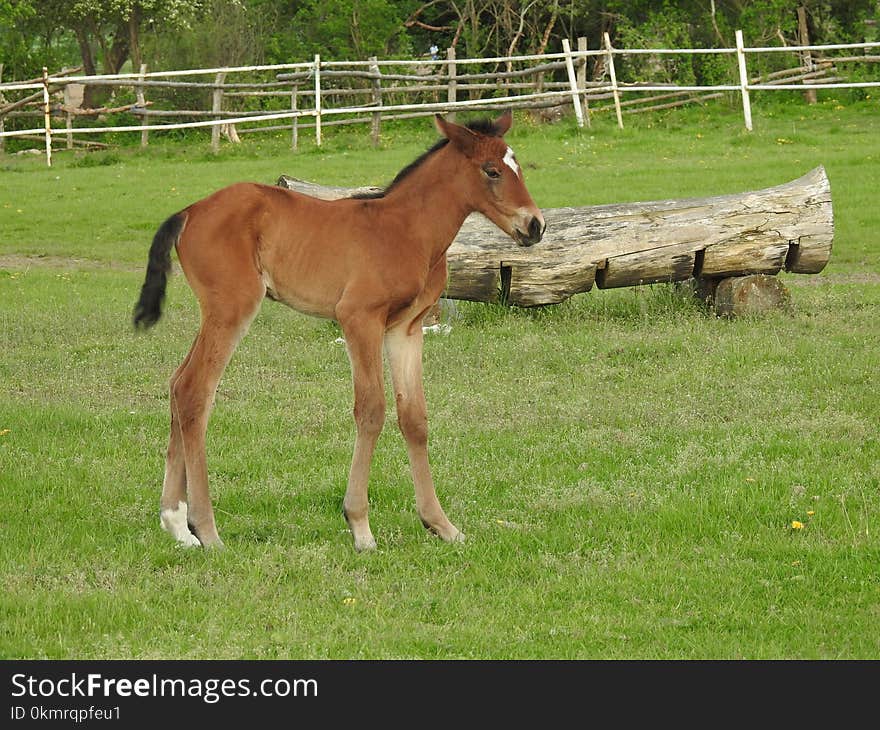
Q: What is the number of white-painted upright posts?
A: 5